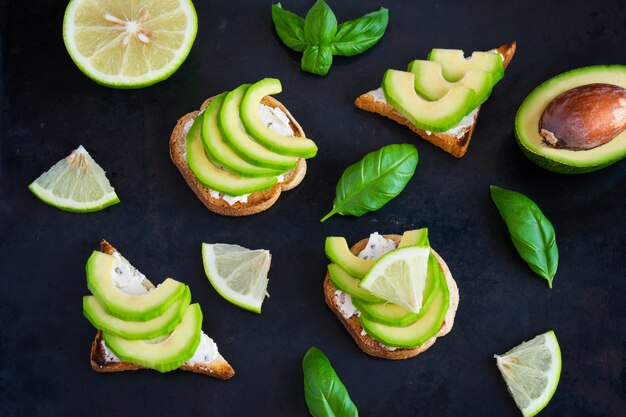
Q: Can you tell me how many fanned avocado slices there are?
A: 14